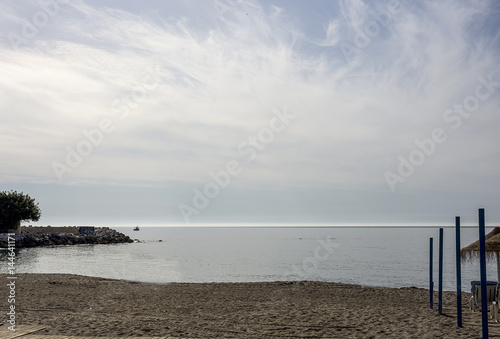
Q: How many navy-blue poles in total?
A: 4